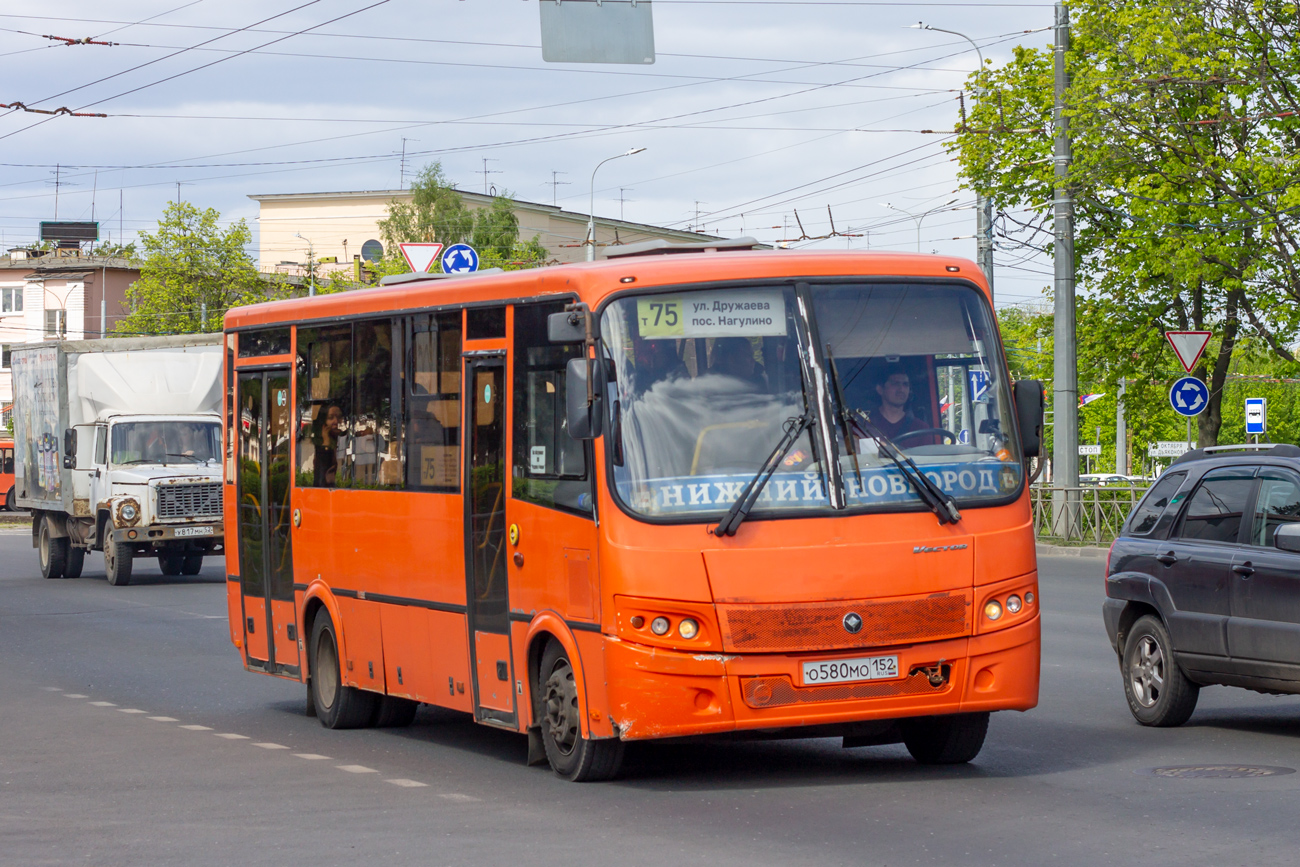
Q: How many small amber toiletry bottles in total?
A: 0